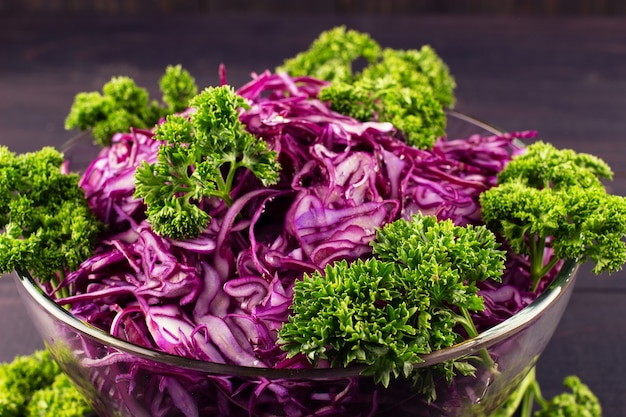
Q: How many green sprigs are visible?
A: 8